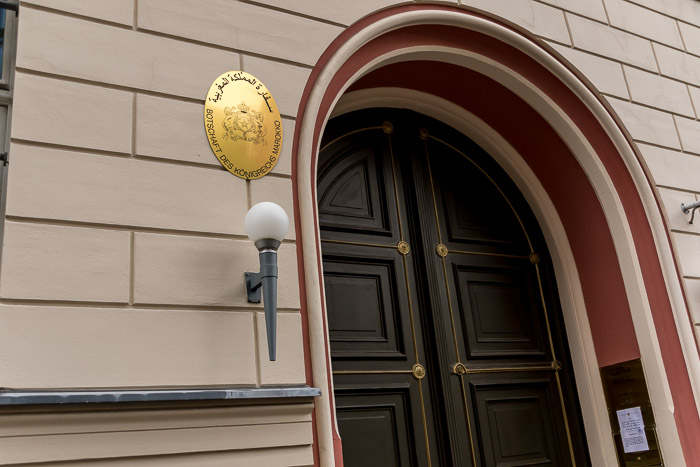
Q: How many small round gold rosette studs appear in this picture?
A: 8